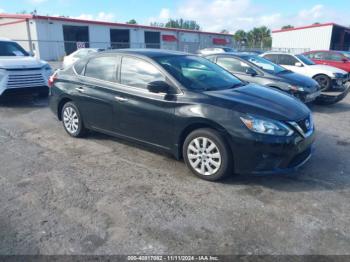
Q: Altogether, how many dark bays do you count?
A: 3